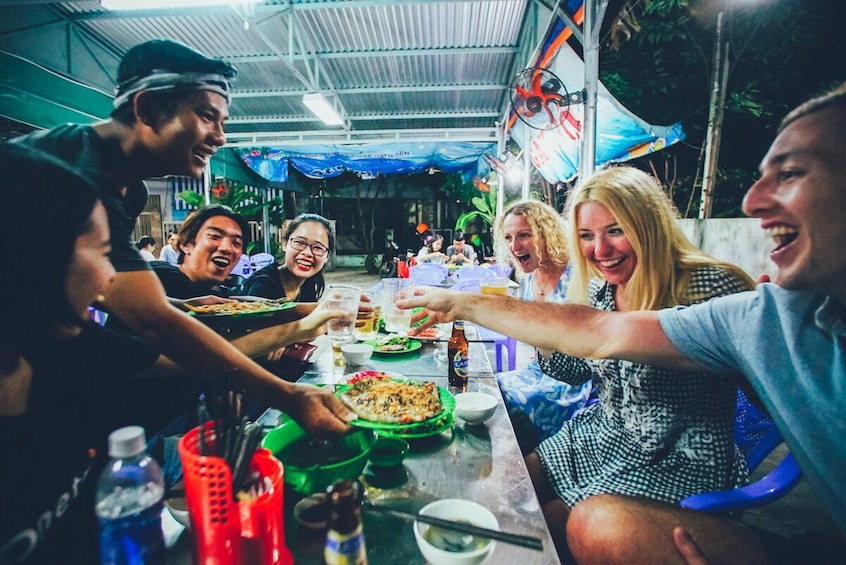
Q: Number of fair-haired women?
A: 2